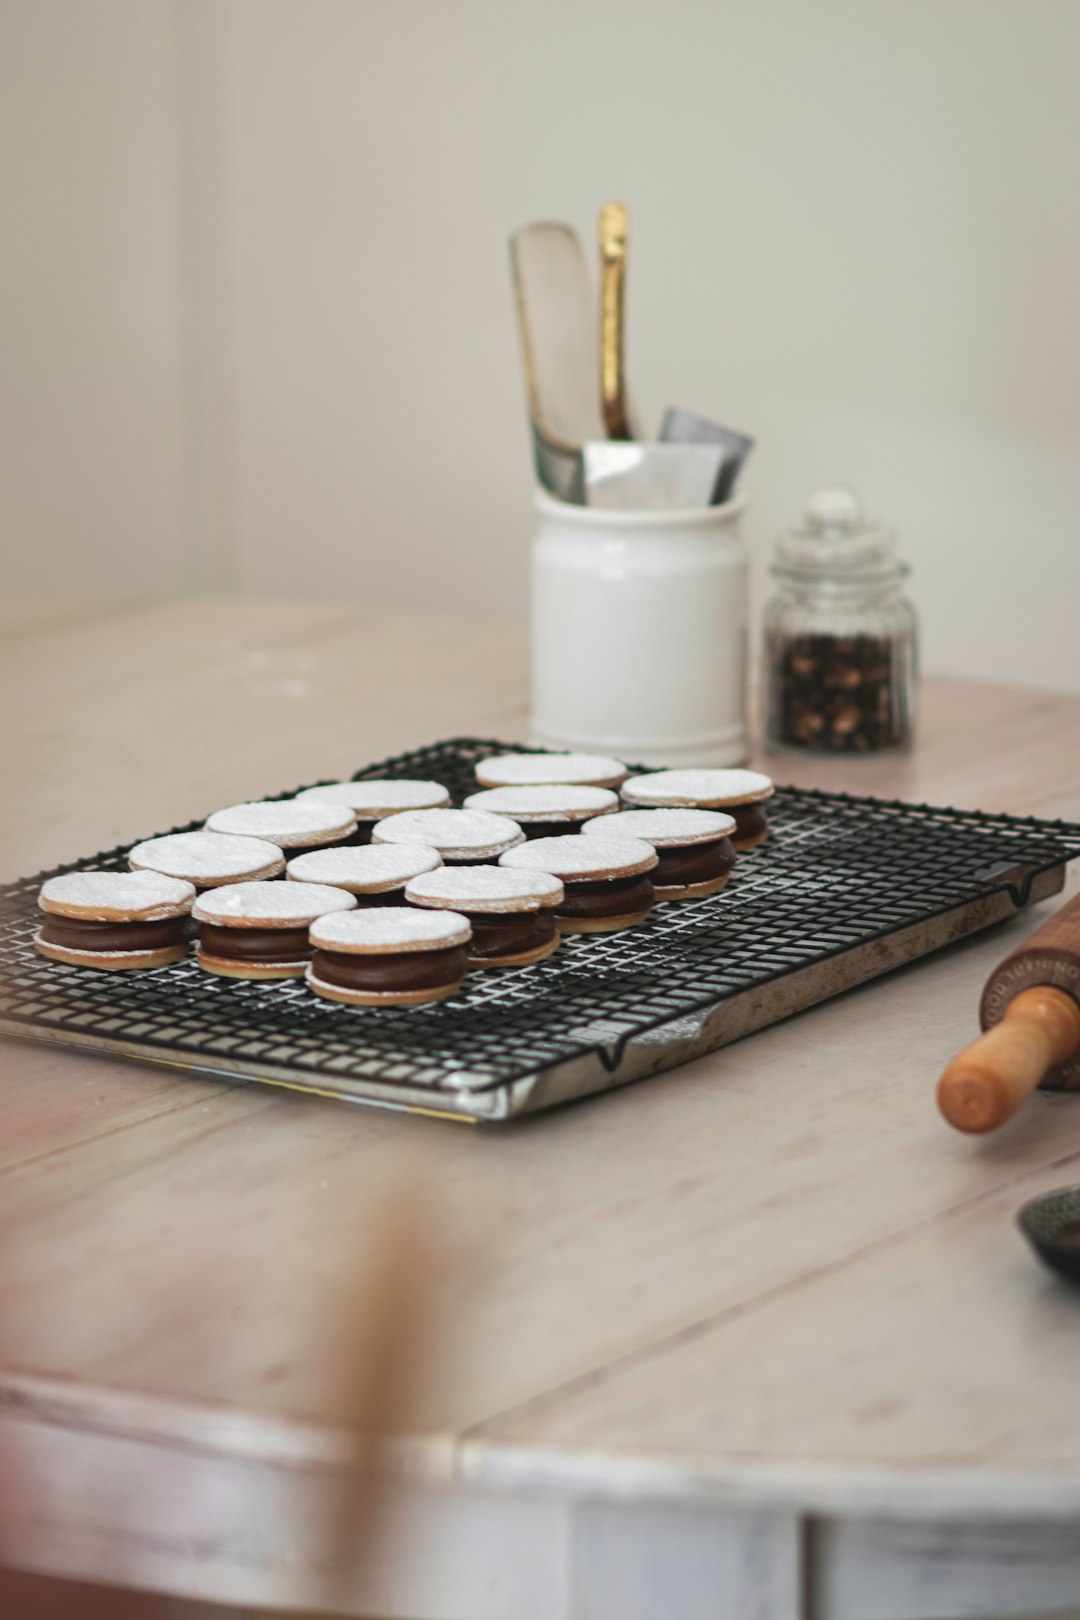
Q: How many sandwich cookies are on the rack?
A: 14